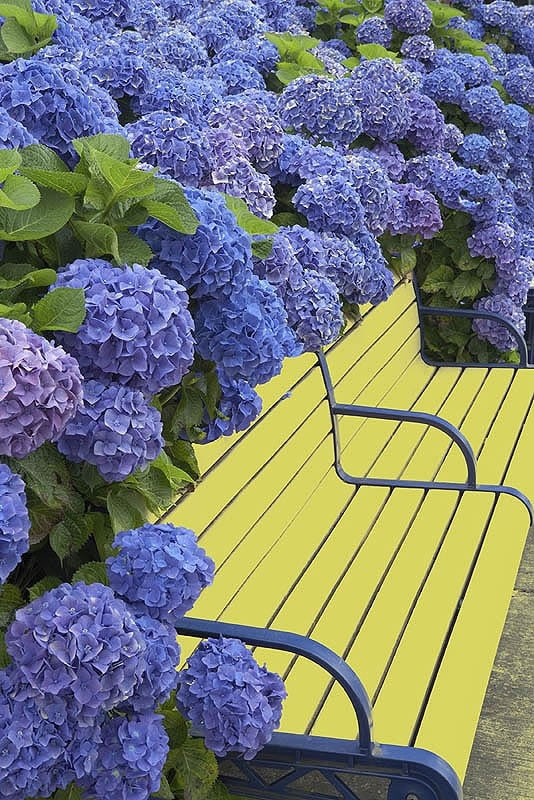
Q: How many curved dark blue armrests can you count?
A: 3